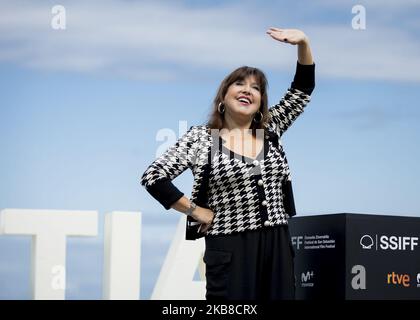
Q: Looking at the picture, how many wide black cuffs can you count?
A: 2